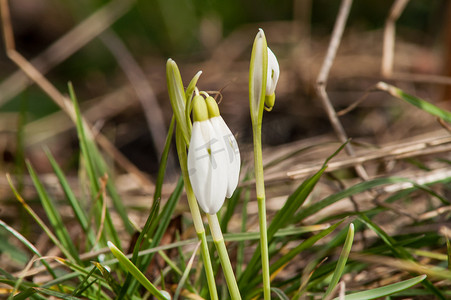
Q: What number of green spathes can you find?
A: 3